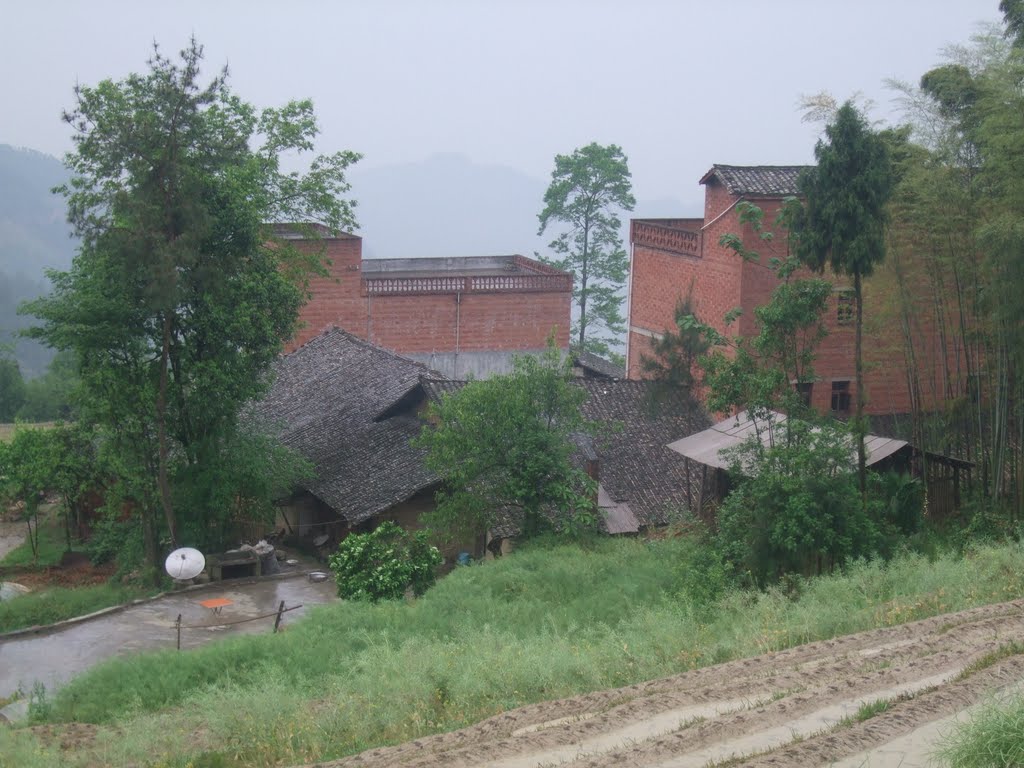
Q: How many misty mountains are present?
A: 2